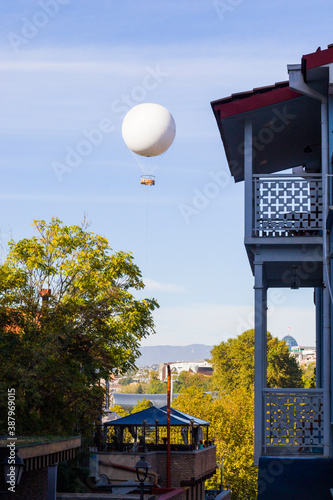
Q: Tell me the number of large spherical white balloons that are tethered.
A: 1